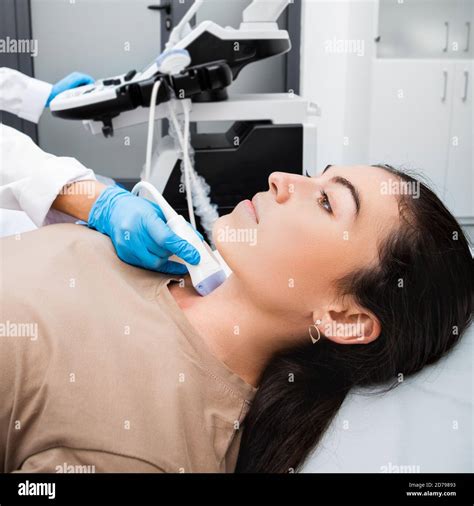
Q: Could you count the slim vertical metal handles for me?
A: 4